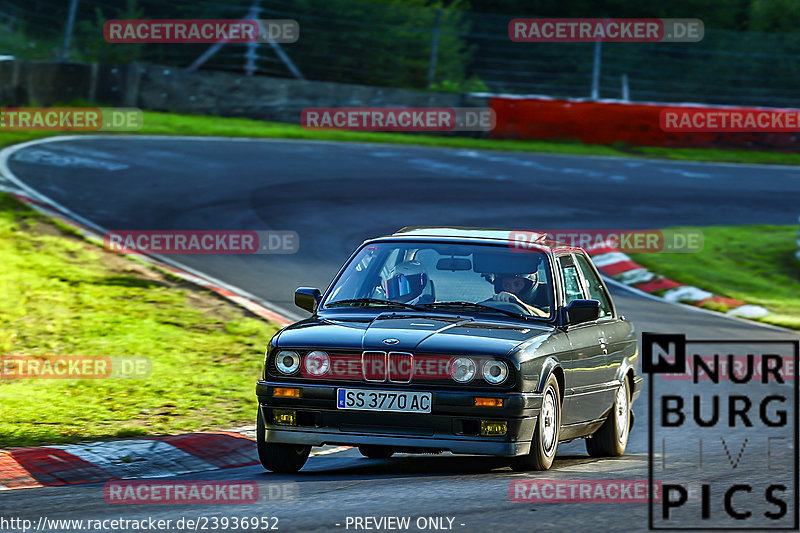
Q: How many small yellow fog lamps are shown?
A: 2